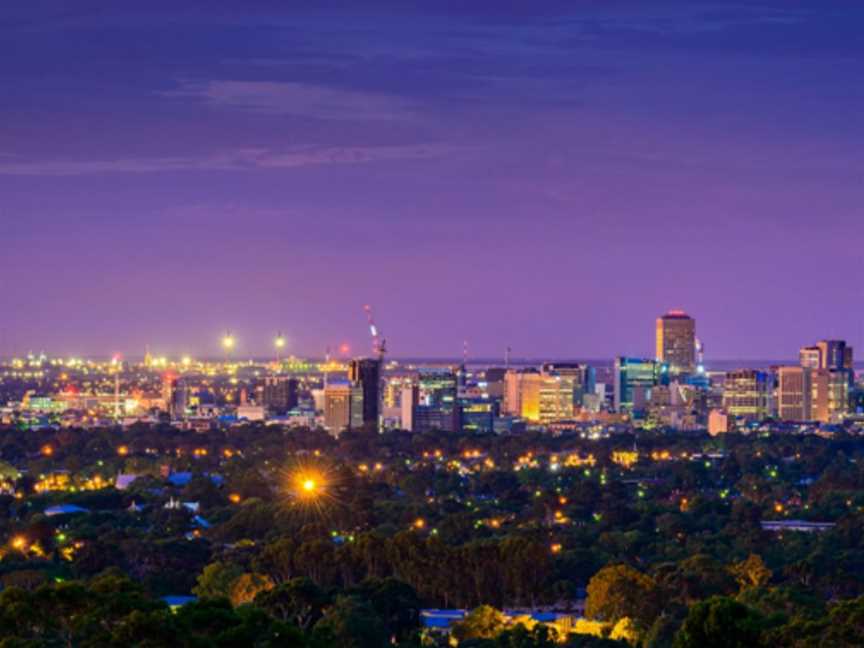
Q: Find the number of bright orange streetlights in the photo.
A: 1